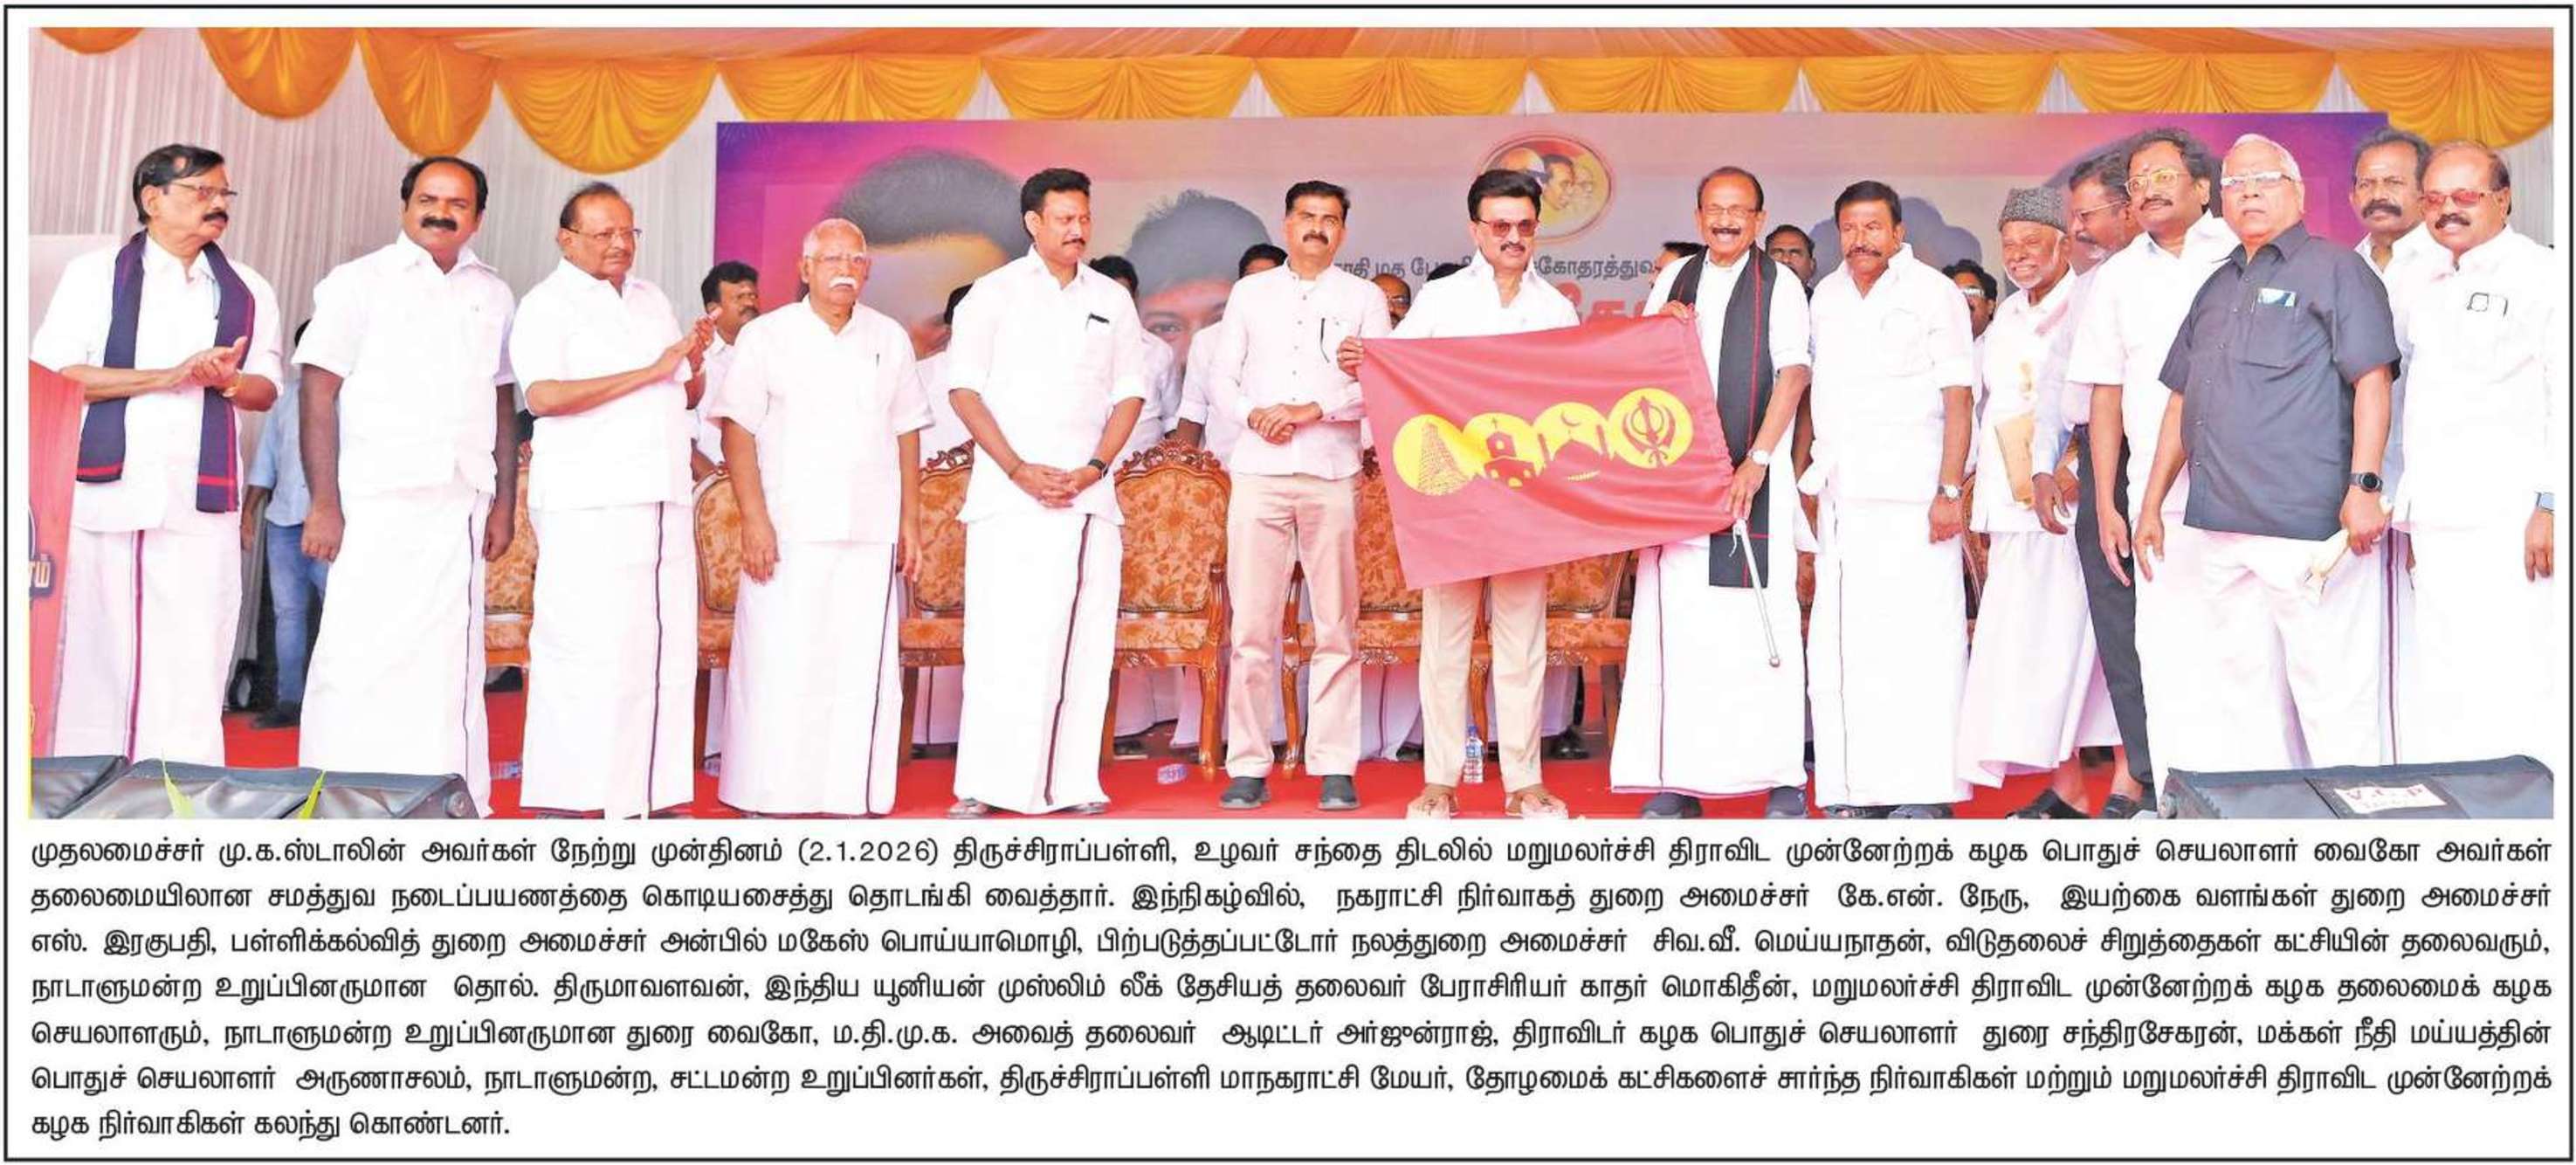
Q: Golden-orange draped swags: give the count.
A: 11